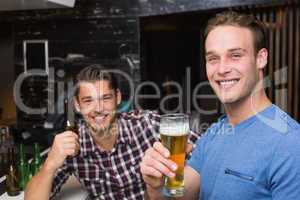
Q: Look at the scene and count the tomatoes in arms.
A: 0